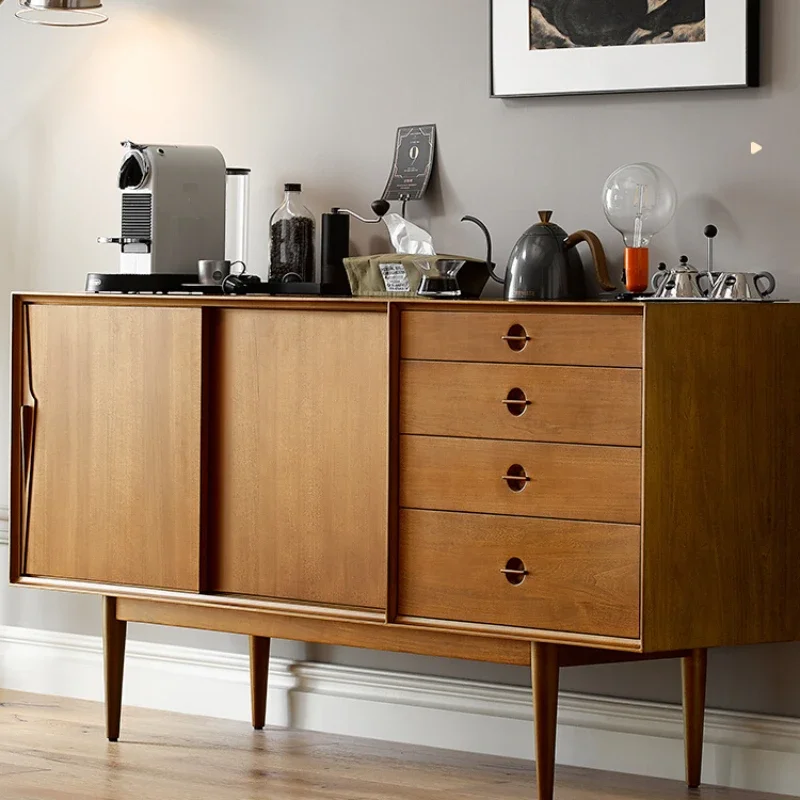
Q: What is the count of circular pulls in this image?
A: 4